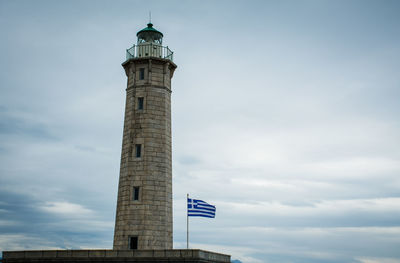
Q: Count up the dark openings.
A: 5